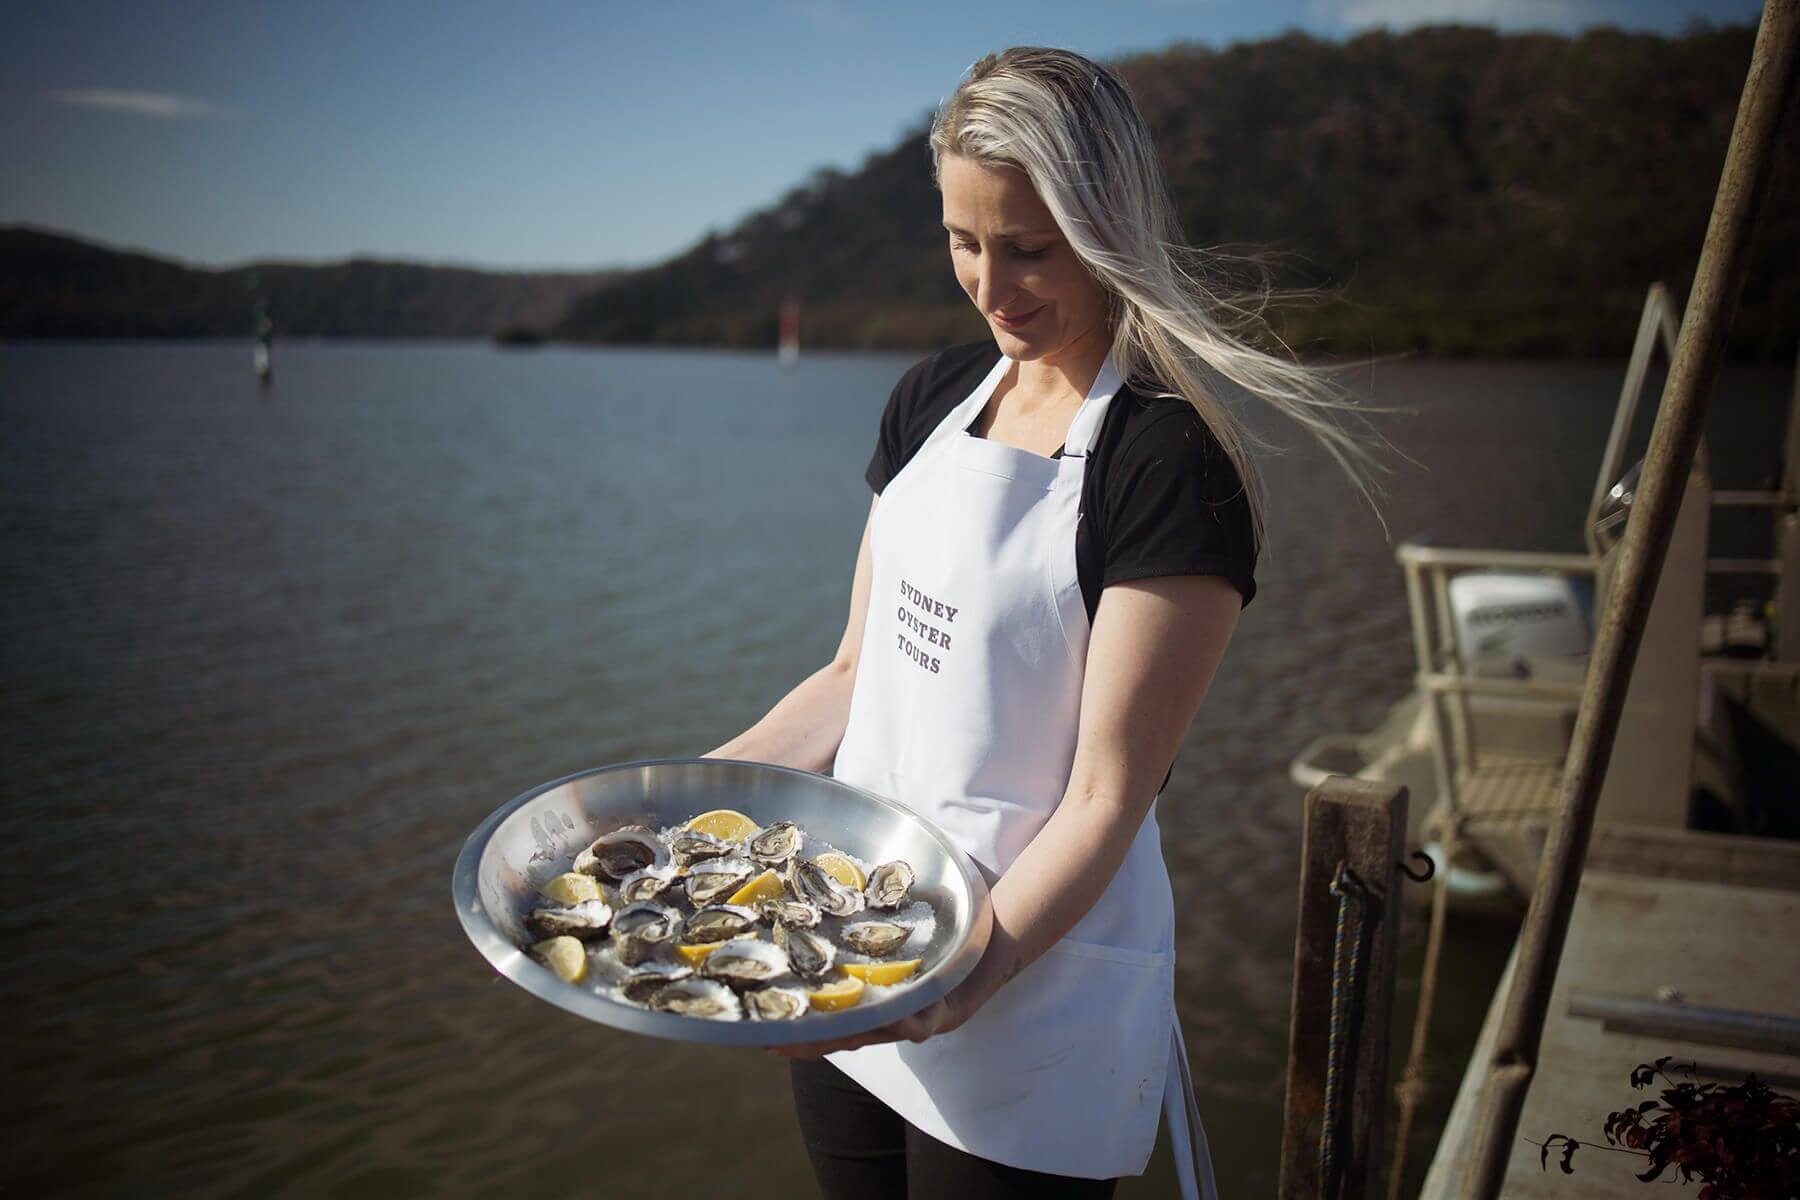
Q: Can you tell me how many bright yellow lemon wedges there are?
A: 8